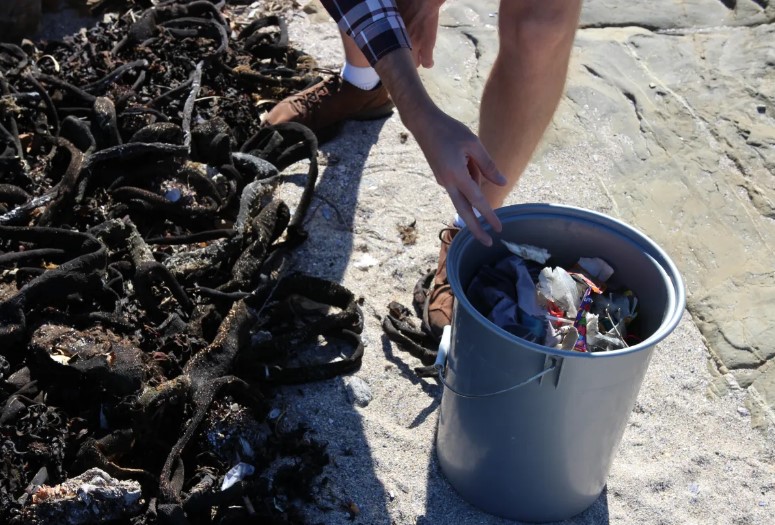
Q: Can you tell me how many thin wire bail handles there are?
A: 1